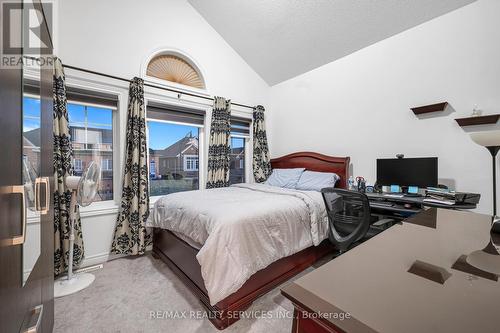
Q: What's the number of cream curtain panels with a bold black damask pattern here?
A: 4